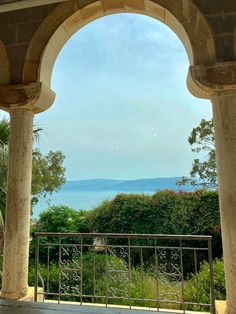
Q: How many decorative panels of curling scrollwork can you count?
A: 3